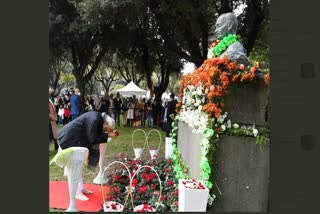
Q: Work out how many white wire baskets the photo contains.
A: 4